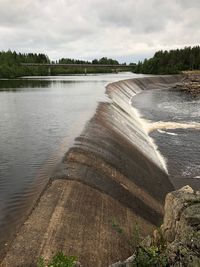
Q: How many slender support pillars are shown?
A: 2